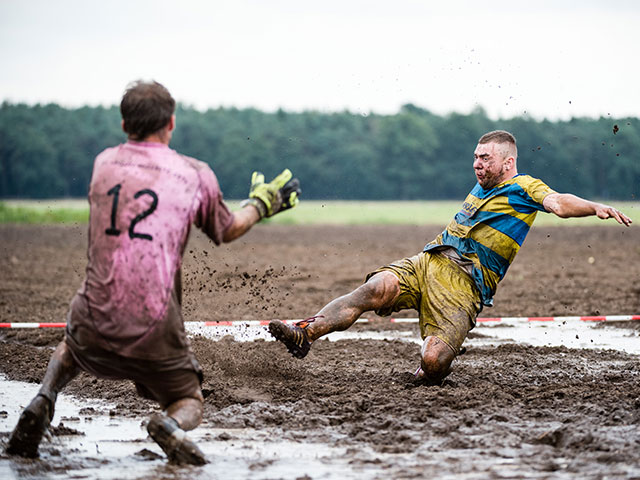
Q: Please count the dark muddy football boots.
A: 3